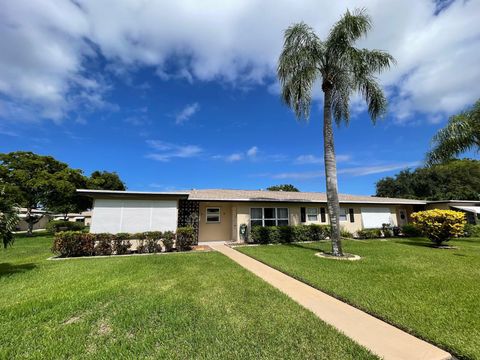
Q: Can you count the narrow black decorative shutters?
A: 3